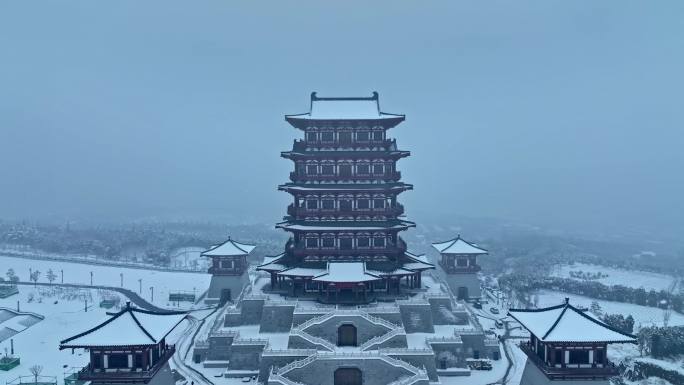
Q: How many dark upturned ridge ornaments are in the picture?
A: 2